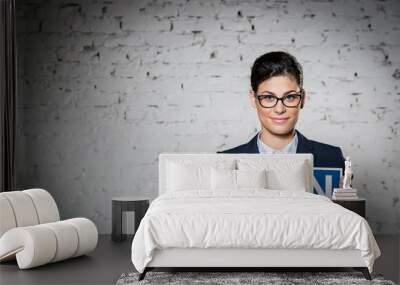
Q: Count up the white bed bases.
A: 1